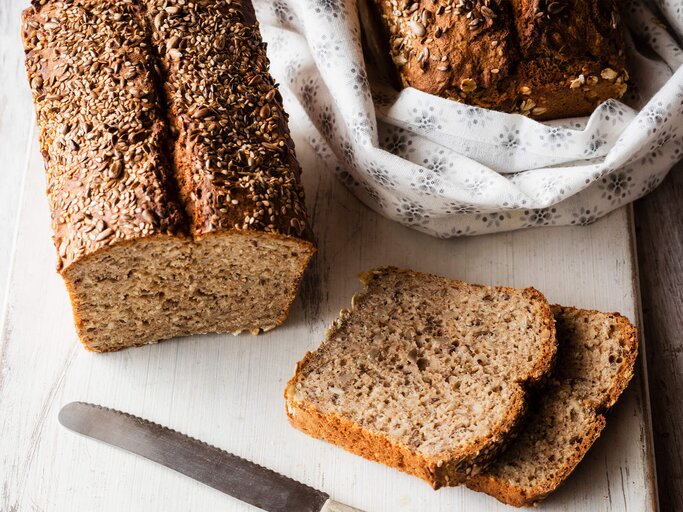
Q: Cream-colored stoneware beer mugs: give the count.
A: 0